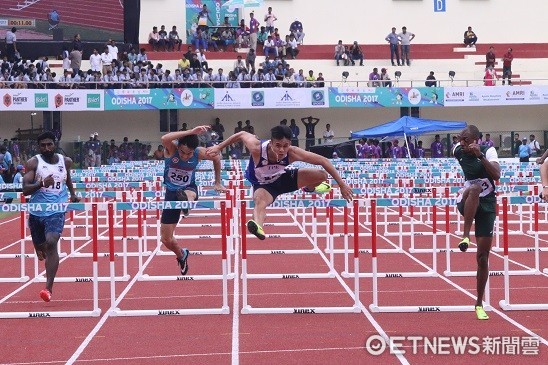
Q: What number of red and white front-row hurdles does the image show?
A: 5